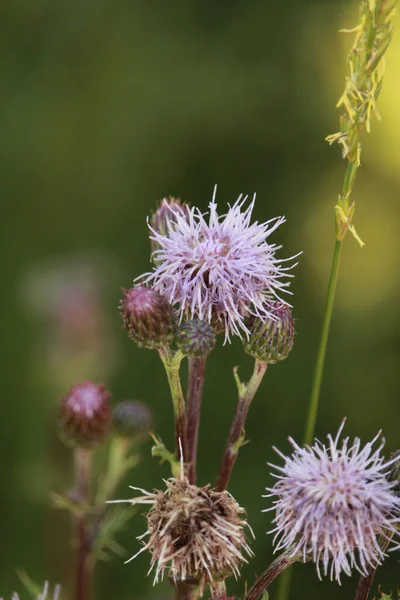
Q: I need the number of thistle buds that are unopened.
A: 6